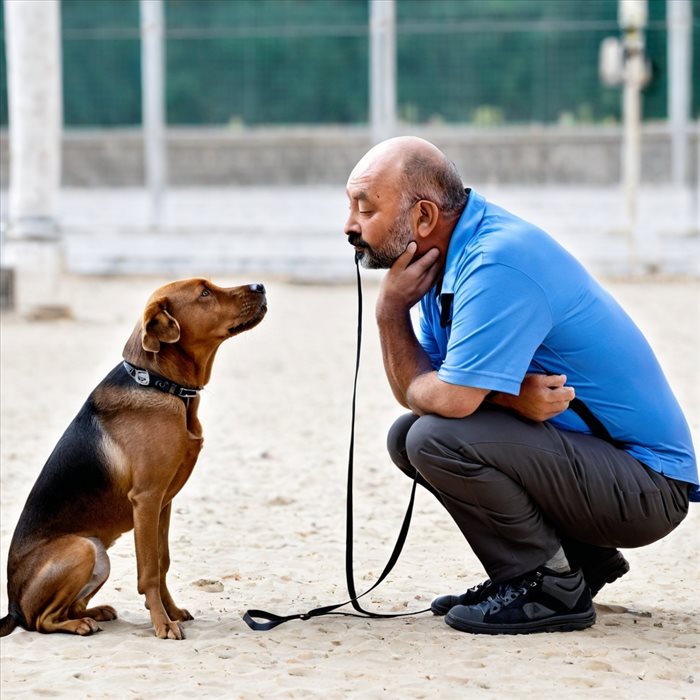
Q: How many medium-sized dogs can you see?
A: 1